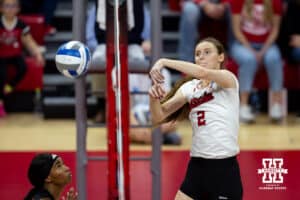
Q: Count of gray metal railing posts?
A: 2